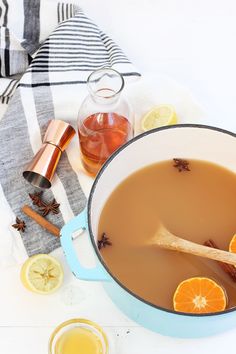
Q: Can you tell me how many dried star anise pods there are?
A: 5